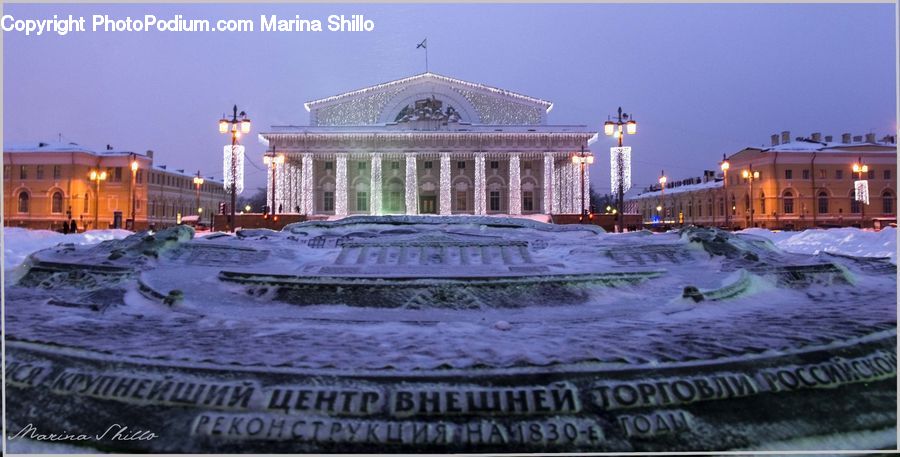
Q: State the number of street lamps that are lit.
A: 11